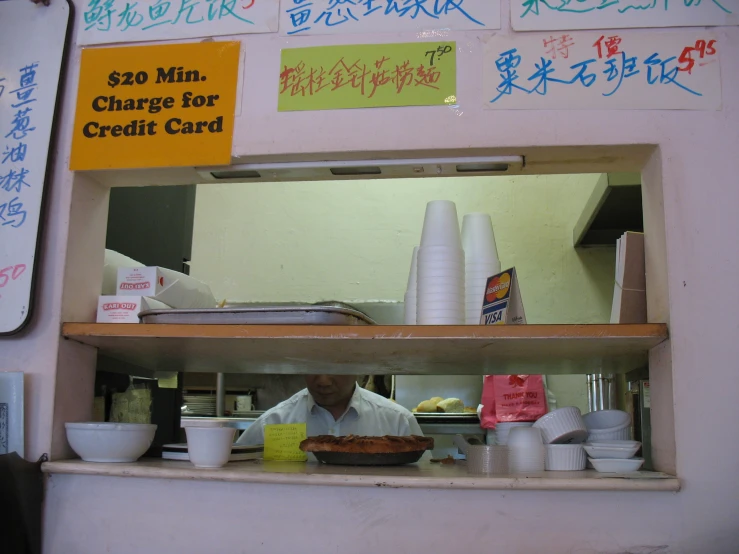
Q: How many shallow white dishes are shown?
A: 3